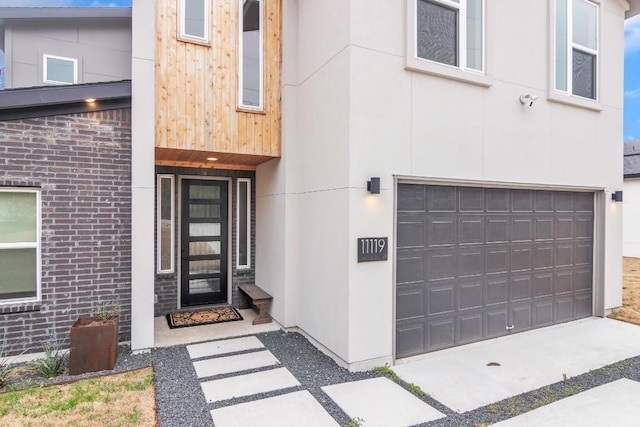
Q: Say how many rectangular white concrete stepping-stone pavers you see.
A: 5